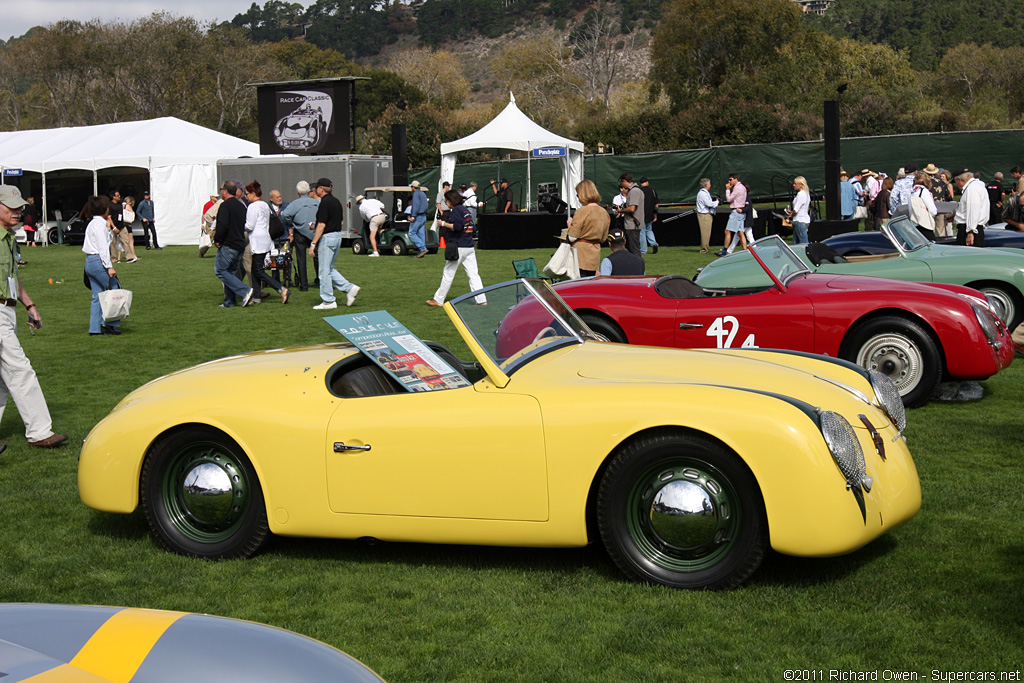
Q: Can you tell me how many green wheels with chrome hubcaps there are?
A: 2